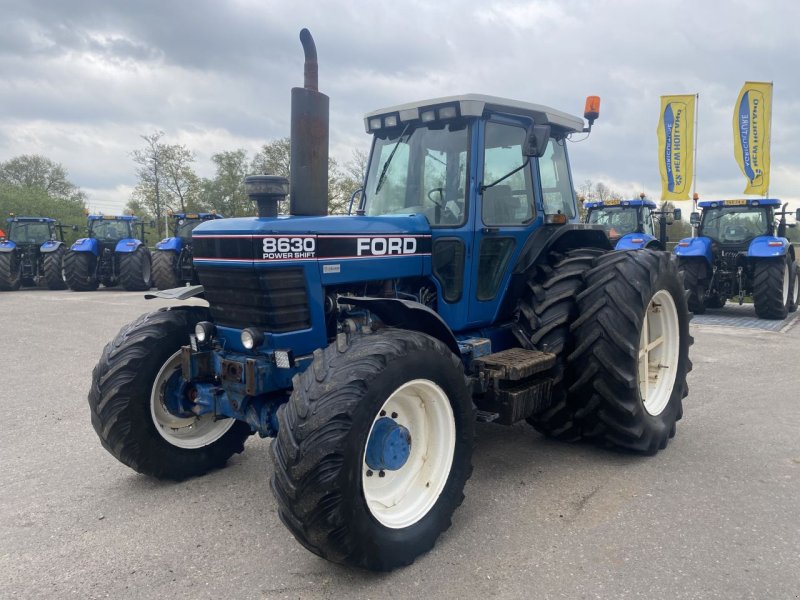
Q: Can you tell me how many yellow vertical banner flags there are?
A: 2